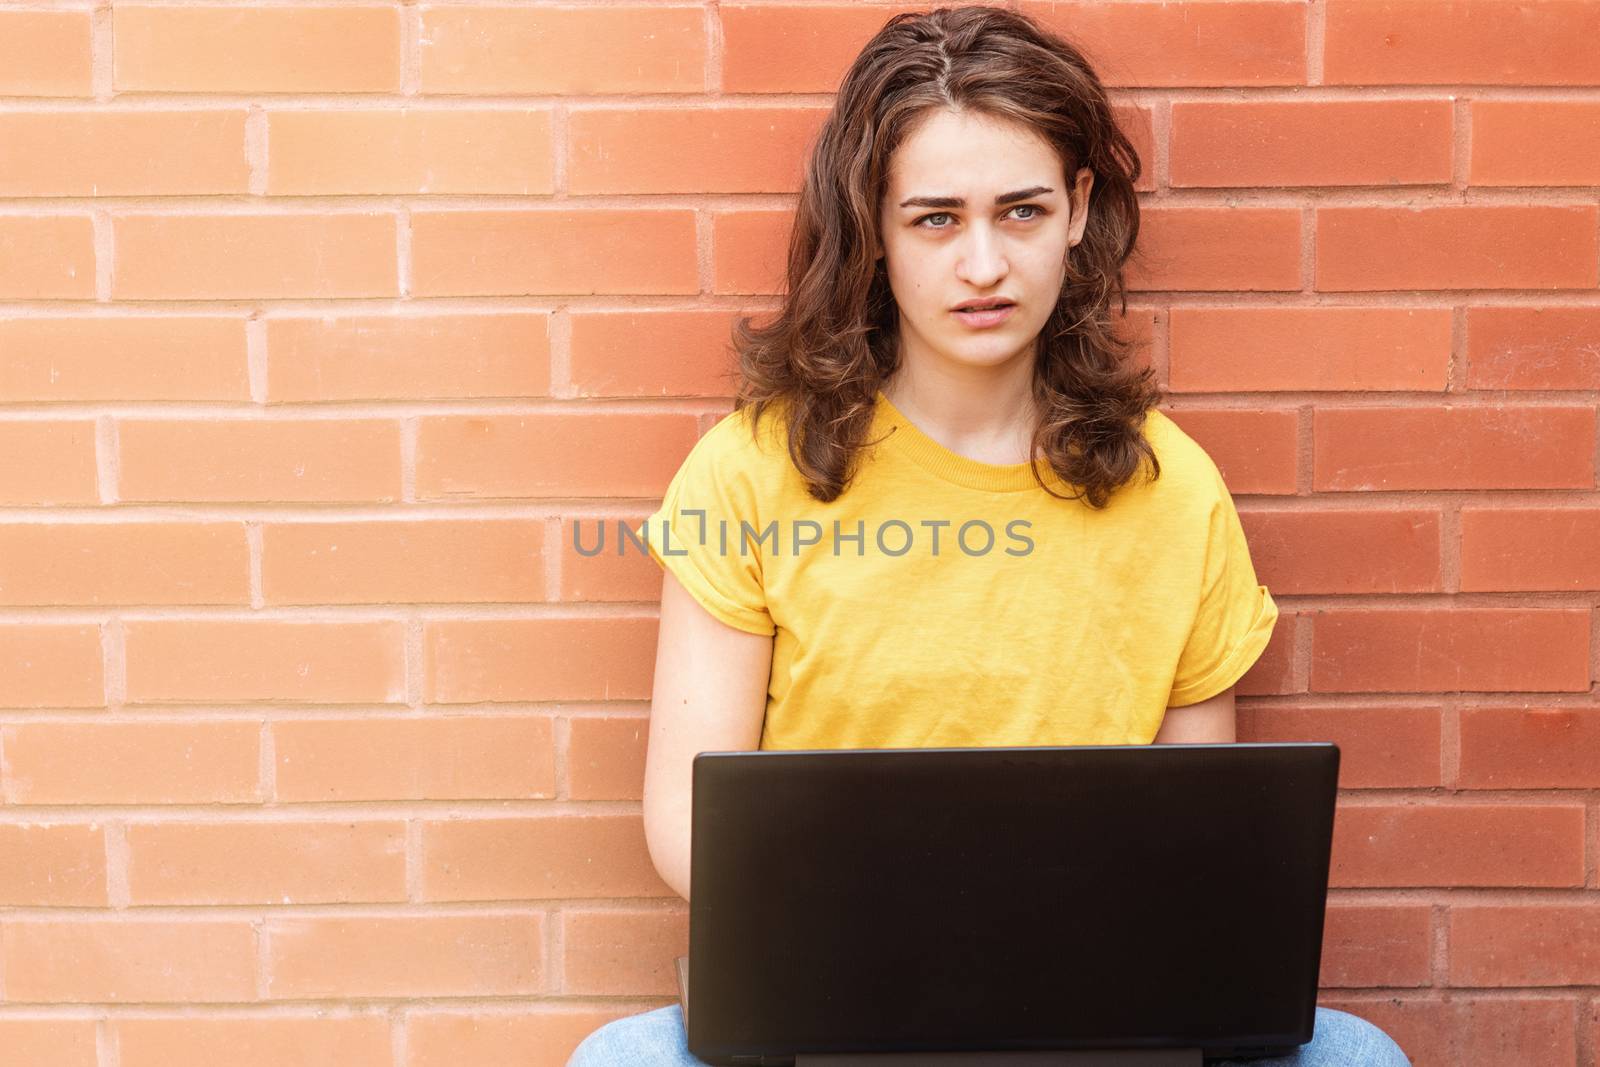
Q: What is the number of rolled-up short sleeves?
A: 2